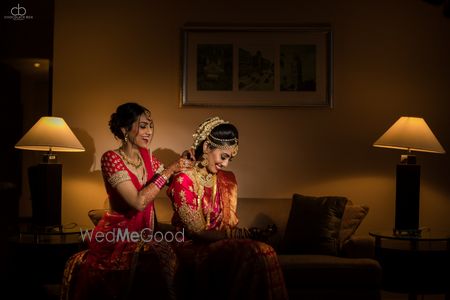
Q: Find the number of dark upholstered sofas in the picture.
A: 1